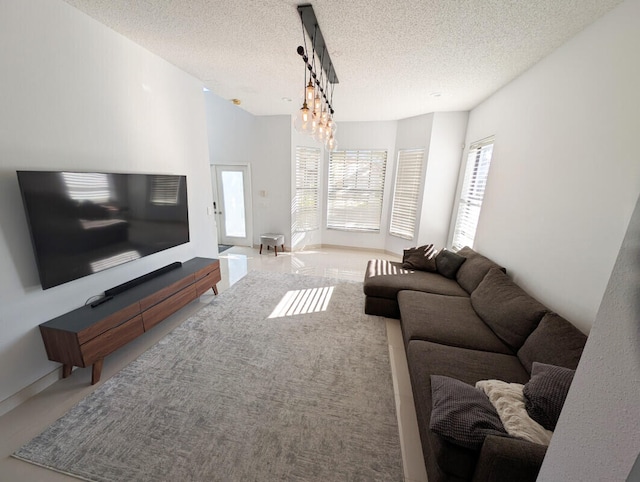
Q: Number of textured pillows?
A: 2